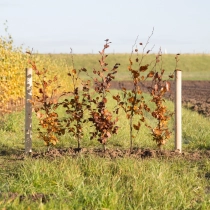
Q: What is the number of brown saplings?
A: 5